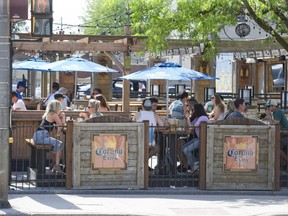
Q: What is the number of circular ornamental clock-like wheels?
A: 1